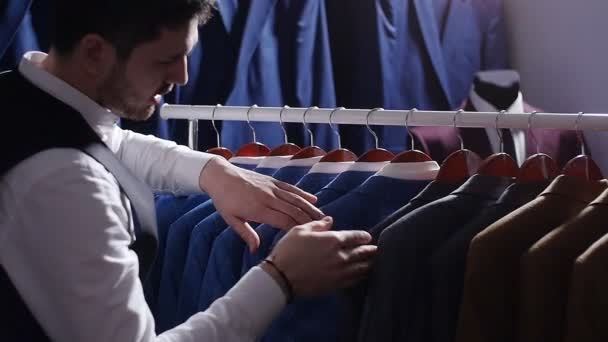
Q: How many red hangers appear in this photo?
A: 11